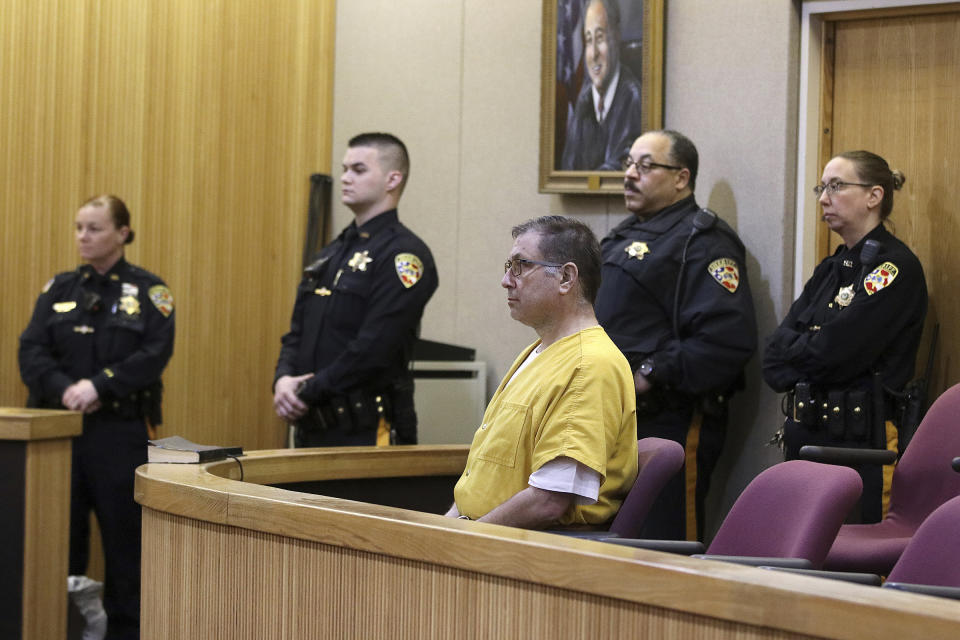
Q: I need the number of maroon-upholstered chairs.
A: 4